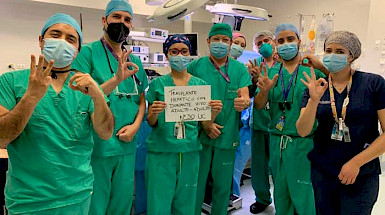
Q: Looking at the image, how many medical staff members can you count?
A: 8